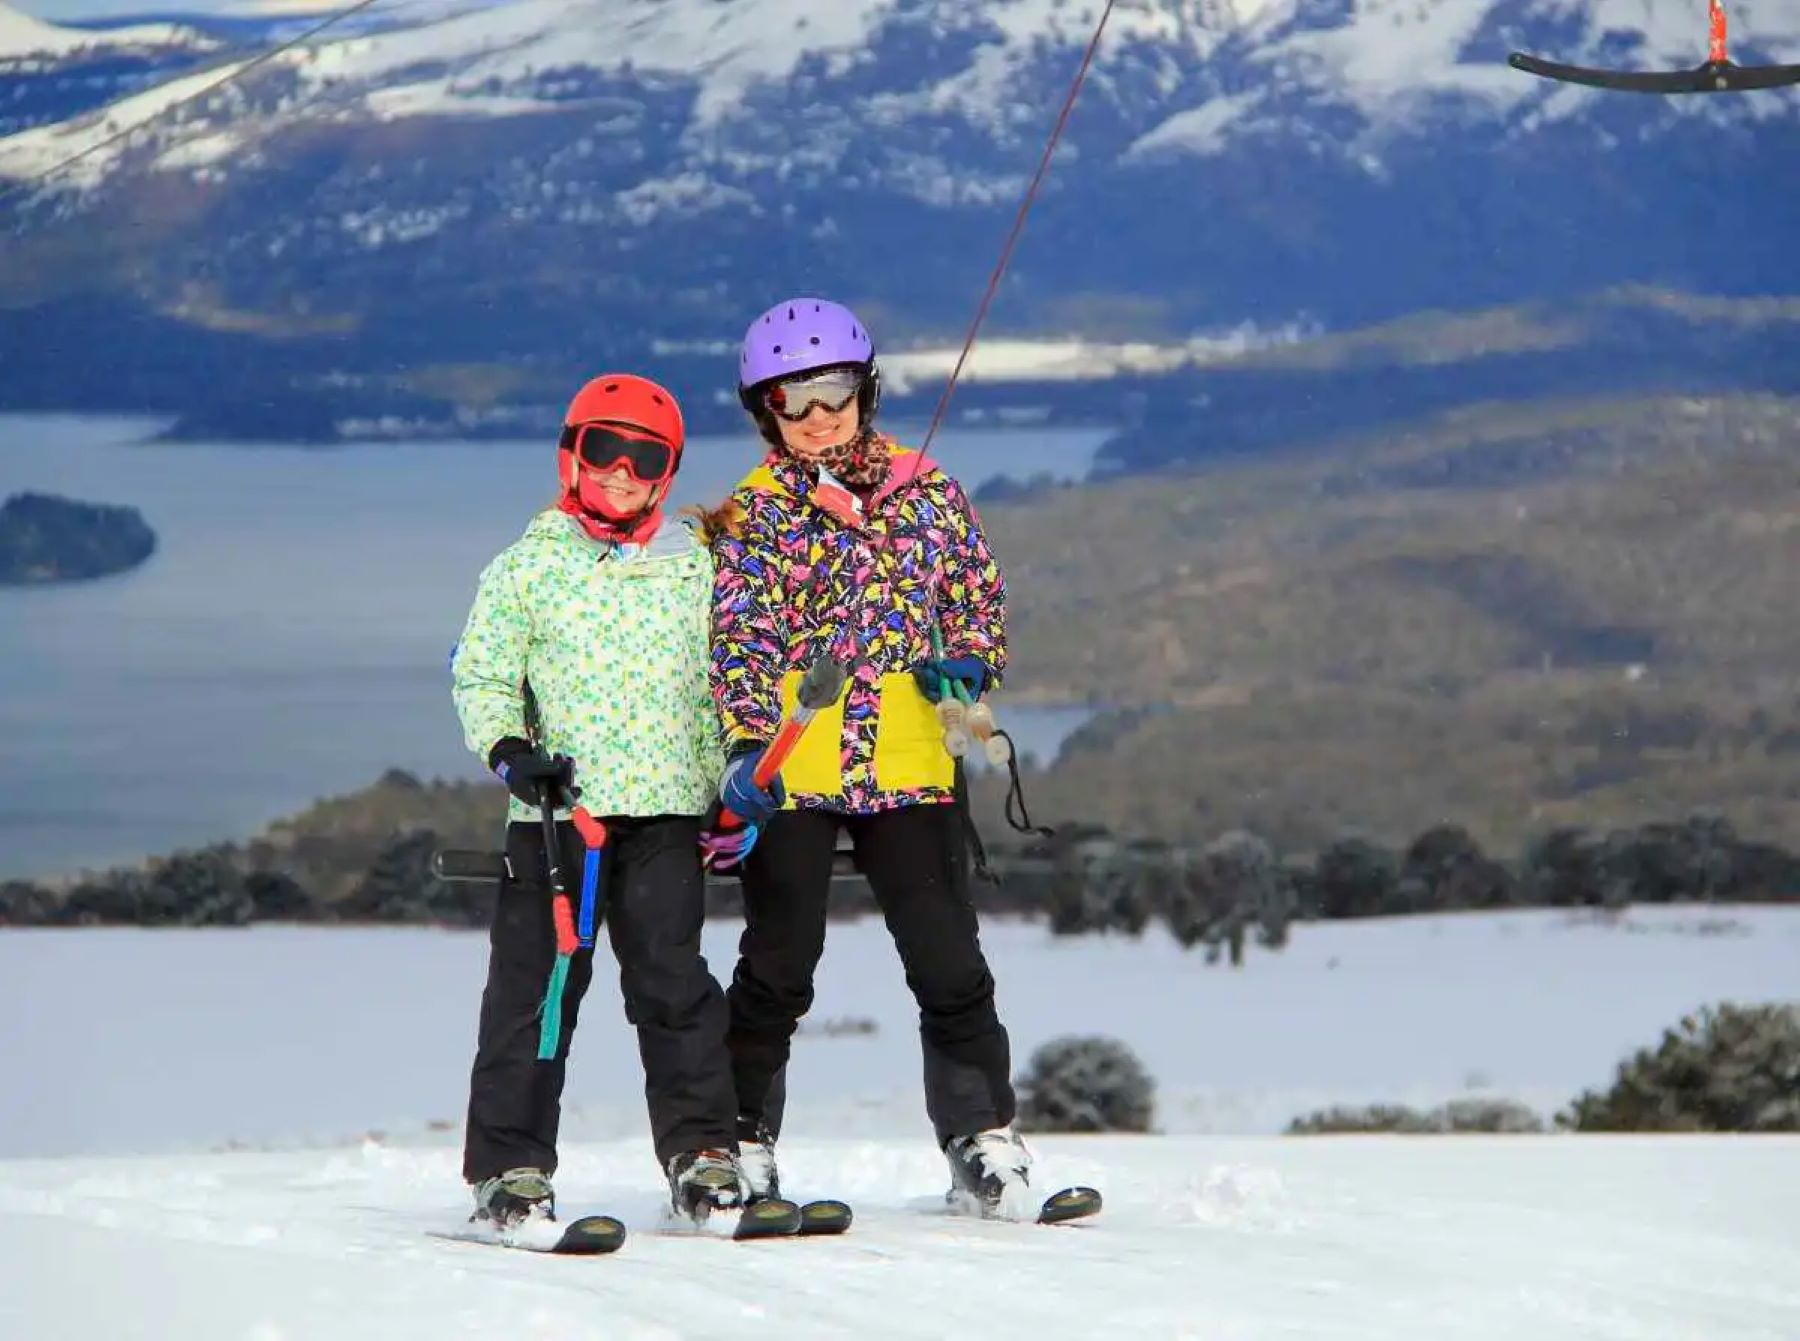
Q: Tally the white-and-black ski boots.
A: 2